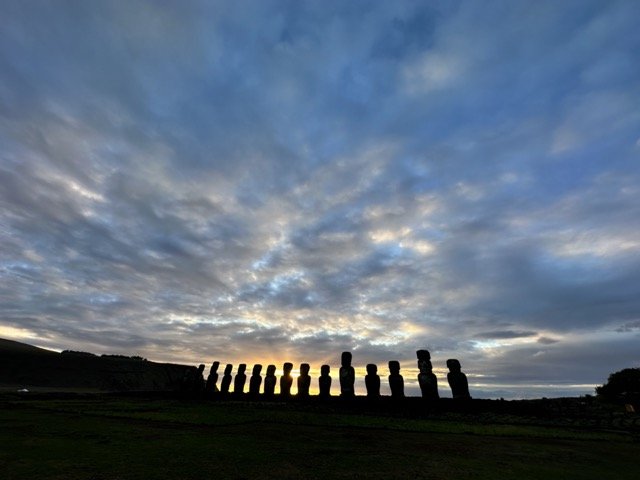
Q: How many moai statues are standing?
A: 14